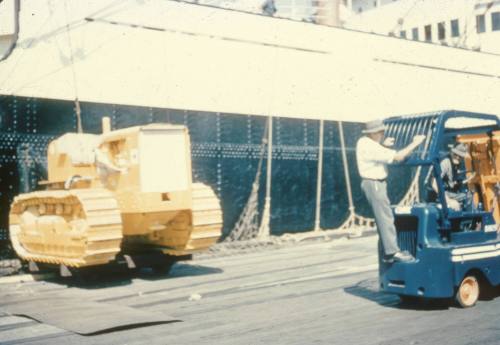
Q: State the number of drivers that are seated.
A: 1